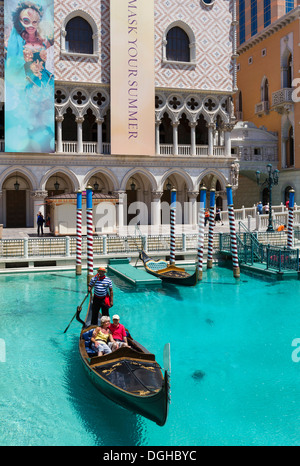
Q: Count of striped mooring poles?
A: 7